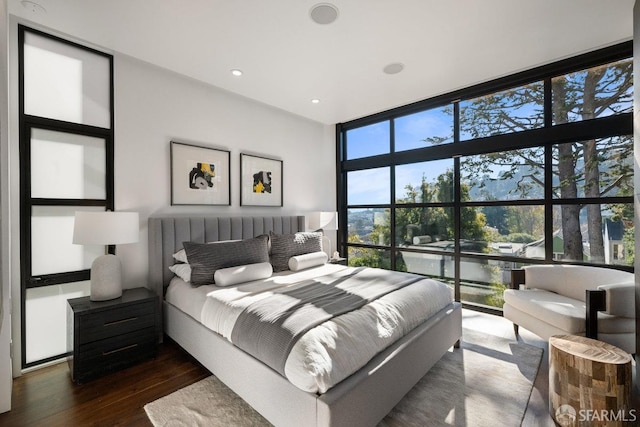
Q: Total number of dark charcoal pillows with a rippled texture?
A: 2